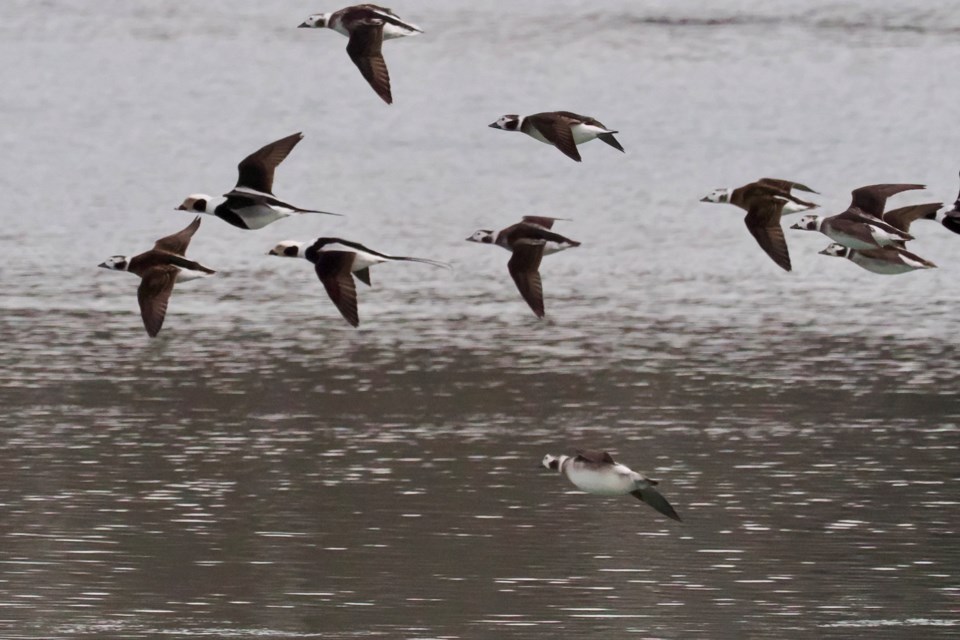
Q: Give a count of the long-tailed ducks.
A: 11